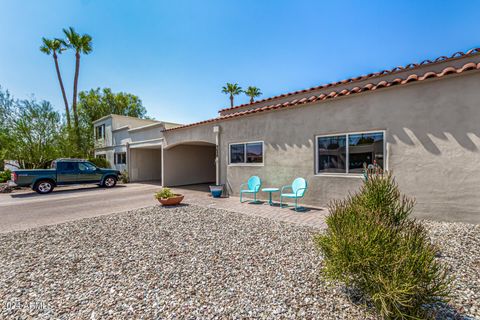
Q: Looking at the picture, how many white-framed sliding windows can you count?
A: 2